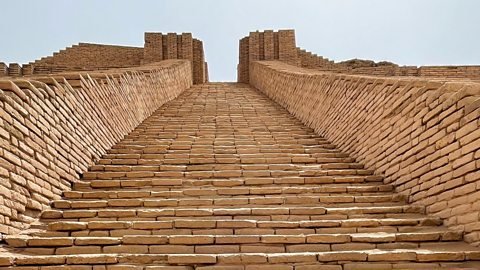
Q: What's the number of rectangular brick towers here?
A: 2